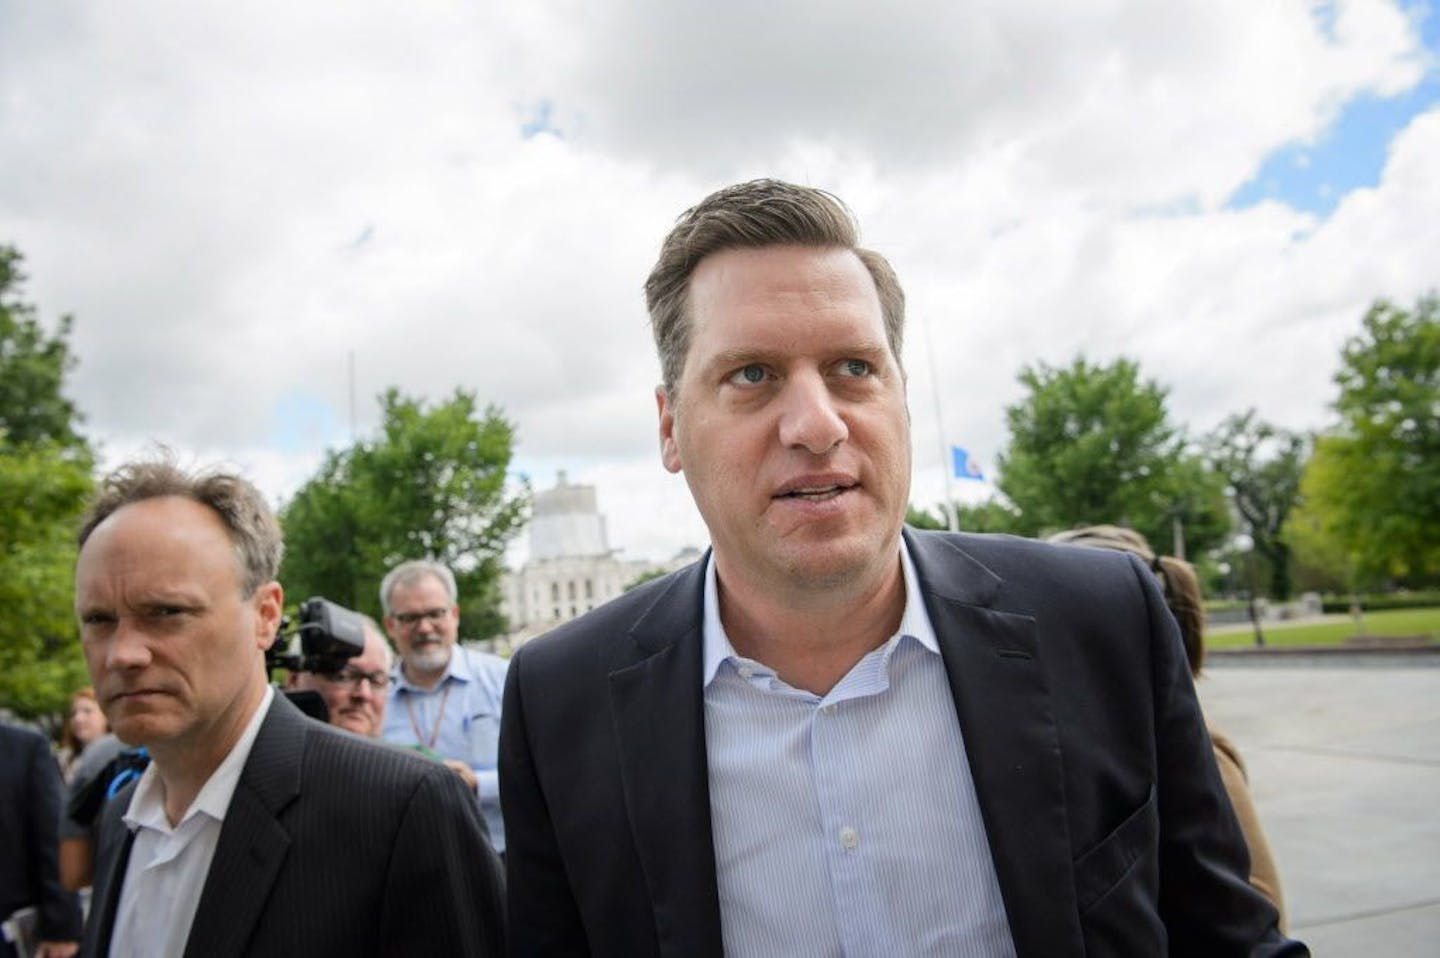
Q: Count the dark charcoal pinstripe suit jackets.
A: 1